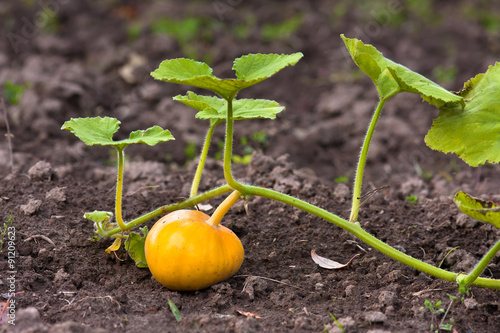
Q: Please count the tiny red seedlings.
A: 0